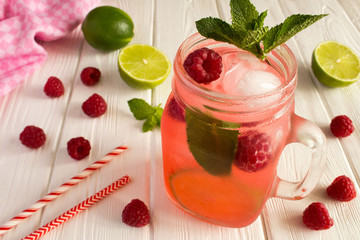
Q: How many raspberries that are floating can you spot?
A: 3